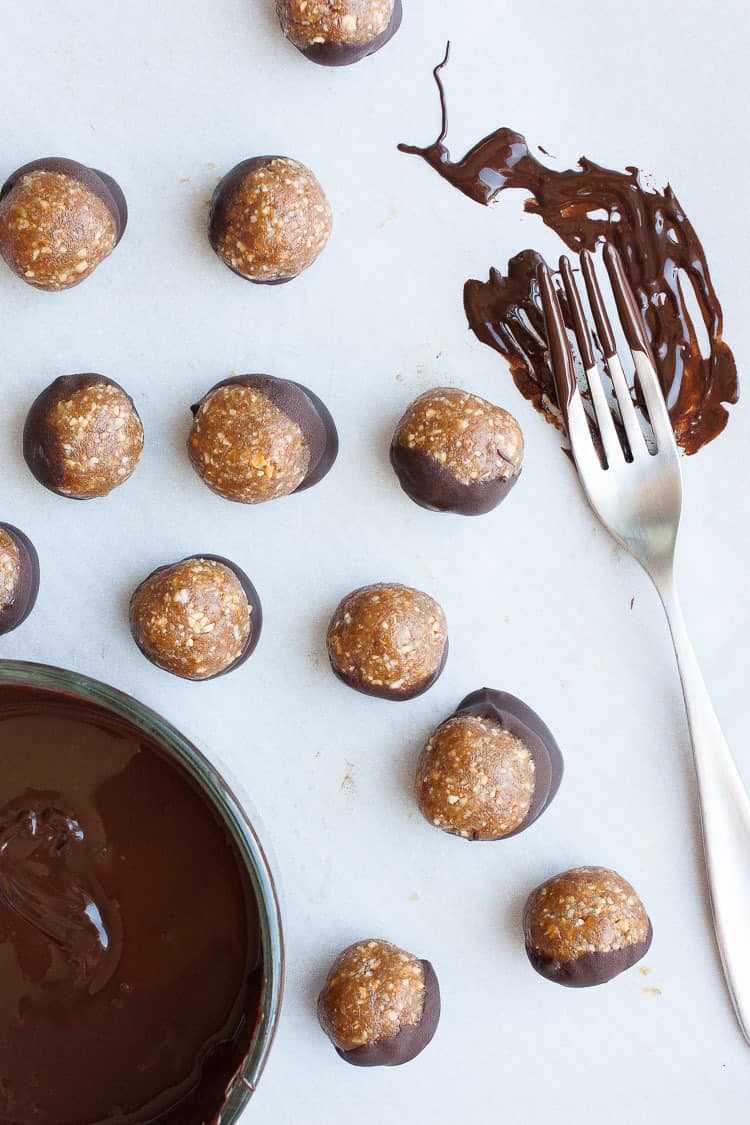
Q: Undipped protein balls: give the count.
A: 0